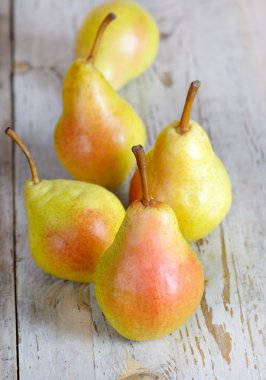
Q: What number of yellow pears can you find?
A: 5